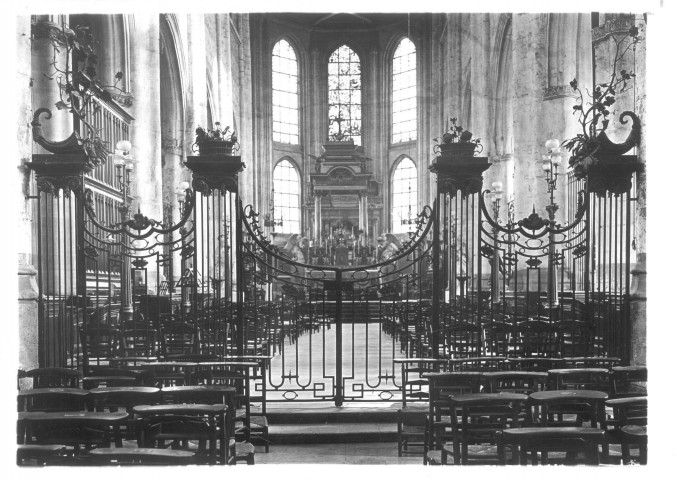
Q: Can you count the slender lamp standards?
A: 4